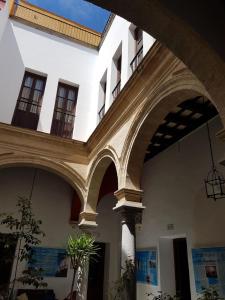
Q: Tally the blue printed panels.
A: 3